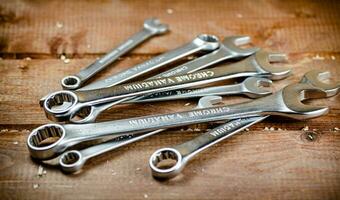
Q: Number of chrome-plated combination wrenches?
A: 8